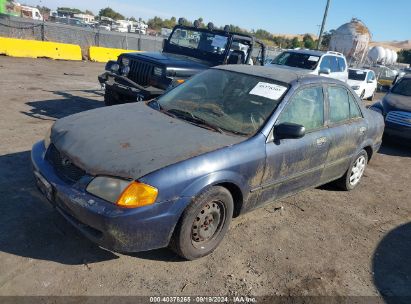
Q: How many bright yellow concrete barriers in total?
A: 2